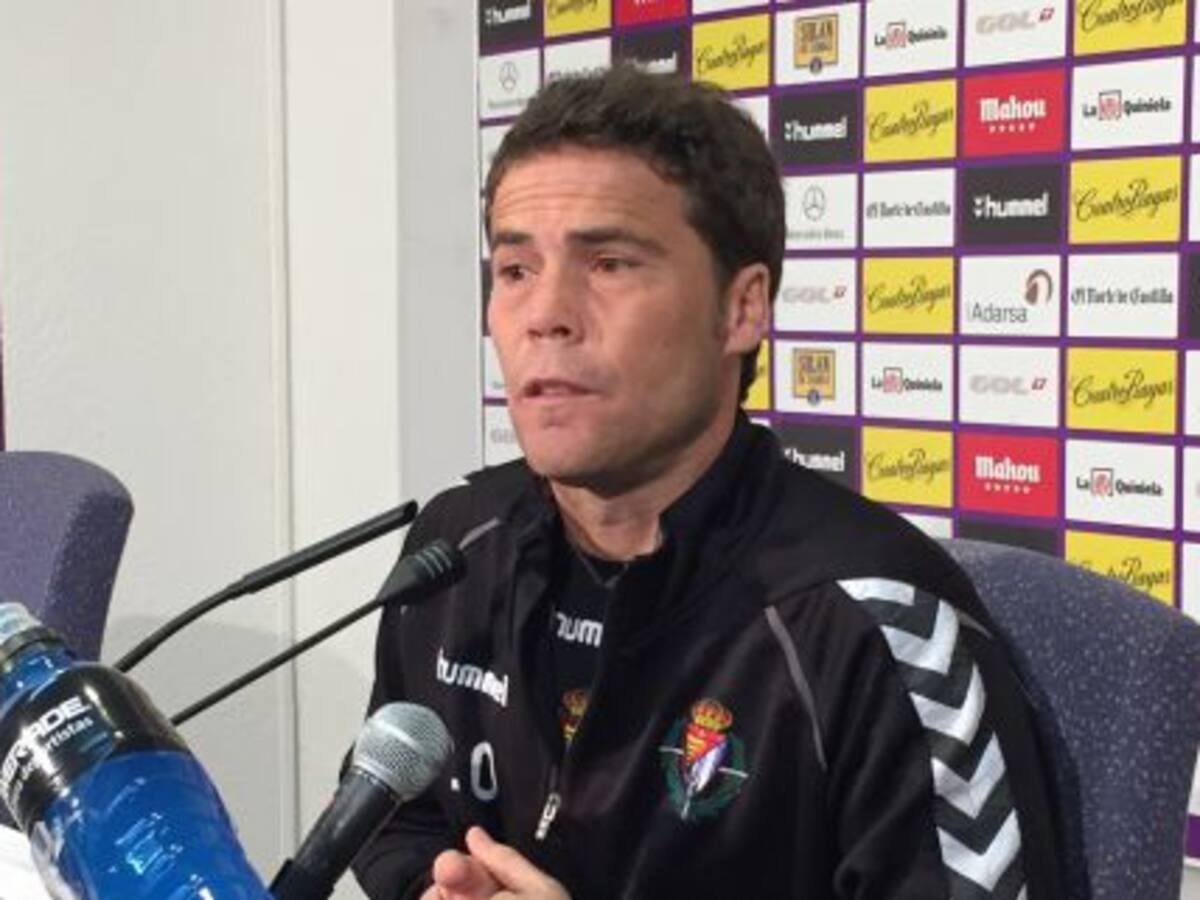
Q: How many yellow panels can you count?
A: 10